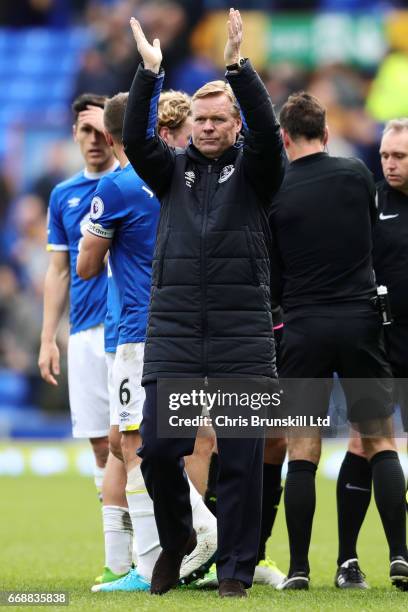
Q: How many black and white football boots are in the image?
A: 3